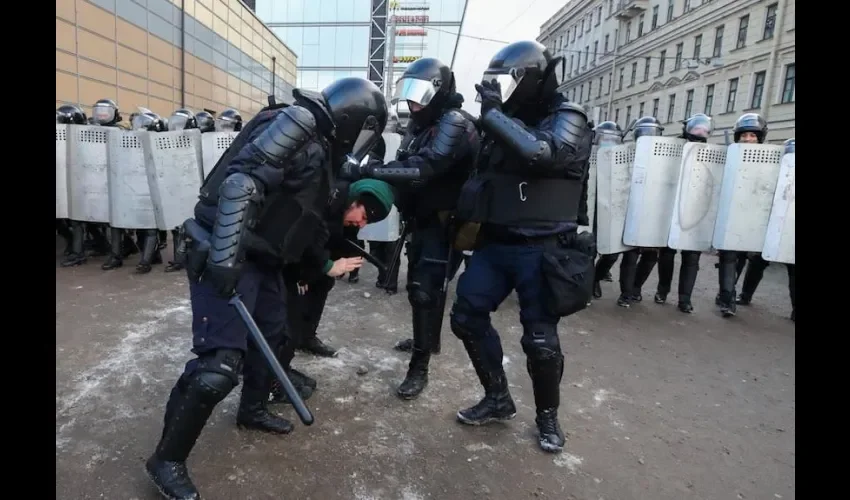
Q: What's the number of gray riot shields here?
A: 12